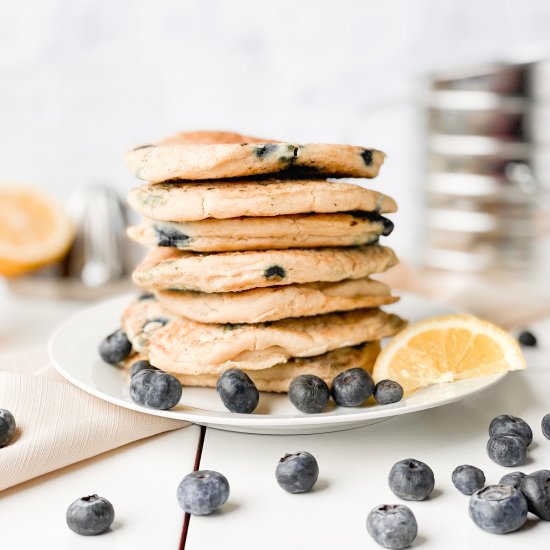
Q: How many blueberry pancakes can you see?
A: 7